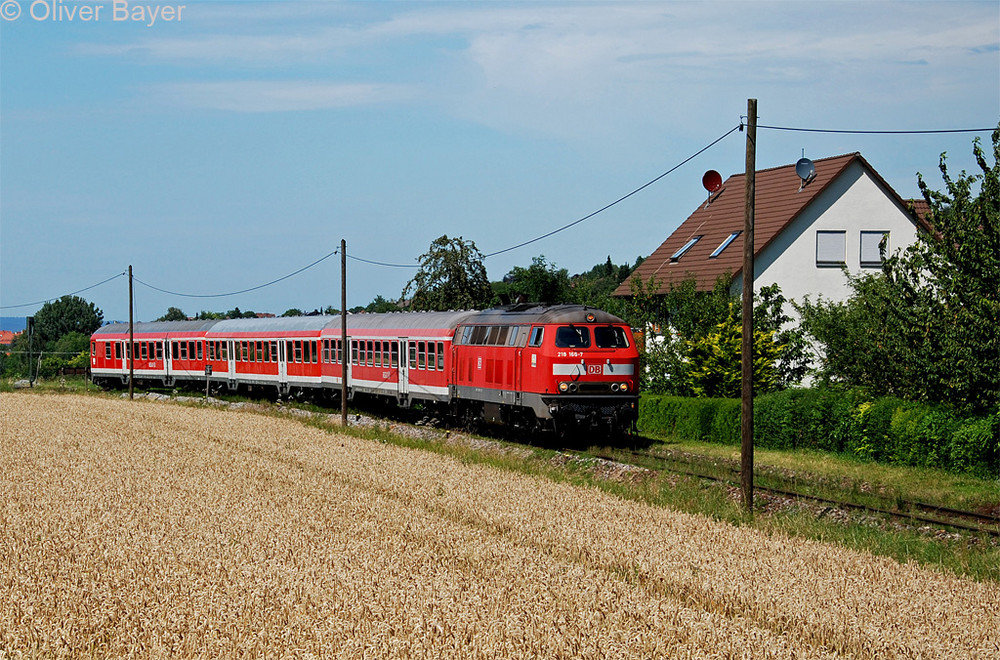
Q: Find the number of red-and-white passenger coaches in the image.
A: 3